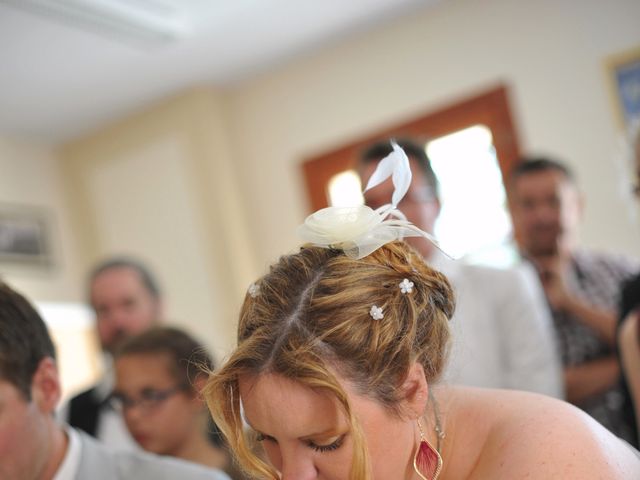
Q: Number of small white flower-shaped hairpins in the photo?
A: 3